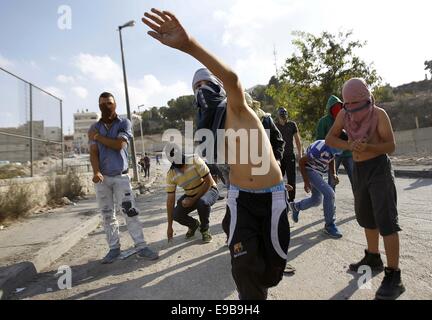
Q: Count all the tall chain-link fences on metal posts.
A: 1